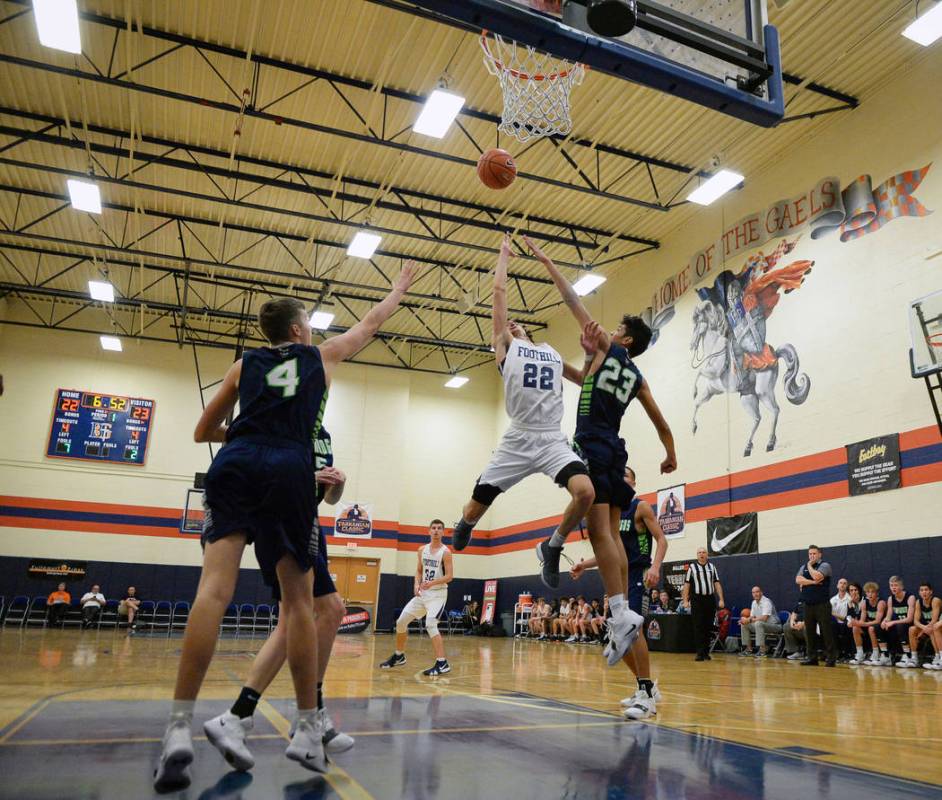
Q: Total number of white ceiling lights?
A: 11